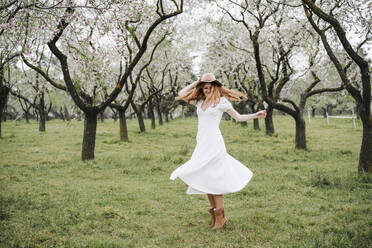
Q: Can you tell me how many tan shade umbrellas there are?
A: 0